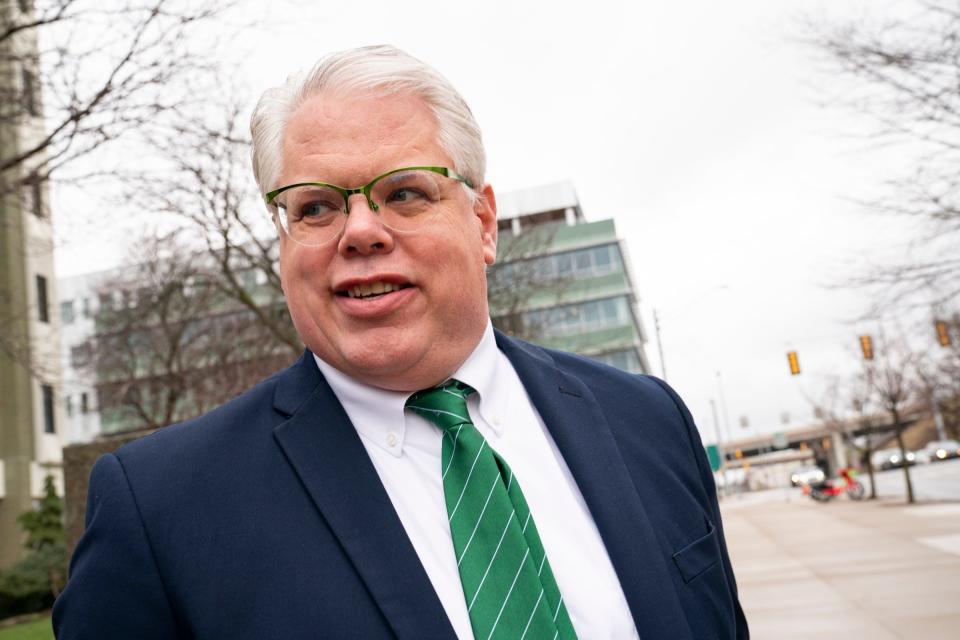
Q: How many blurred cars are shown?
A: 3